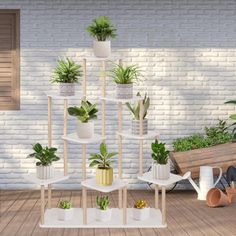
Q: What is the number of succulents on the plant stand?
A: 3